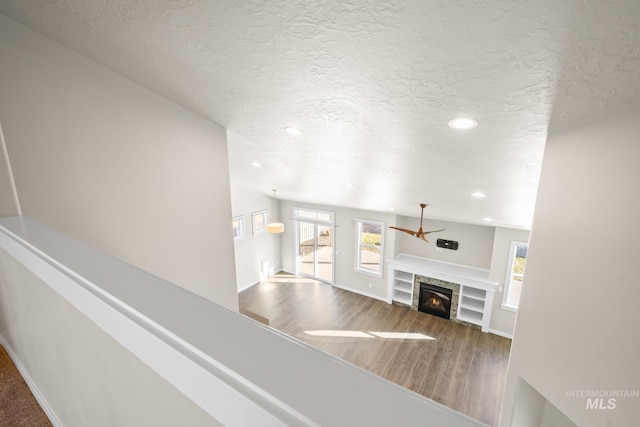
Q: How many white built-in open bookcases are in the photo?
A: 2